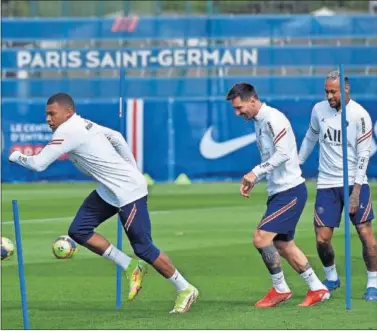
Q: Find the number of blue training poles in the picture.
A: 3